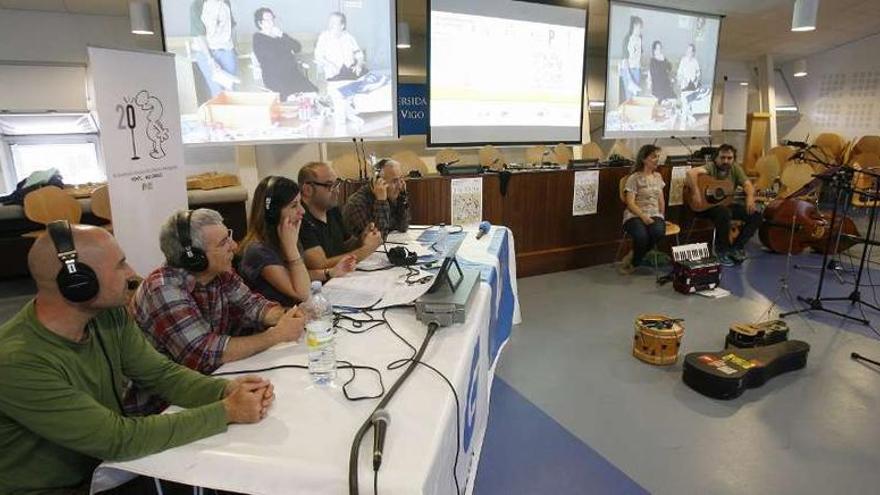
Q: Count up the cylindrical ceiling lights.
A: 4